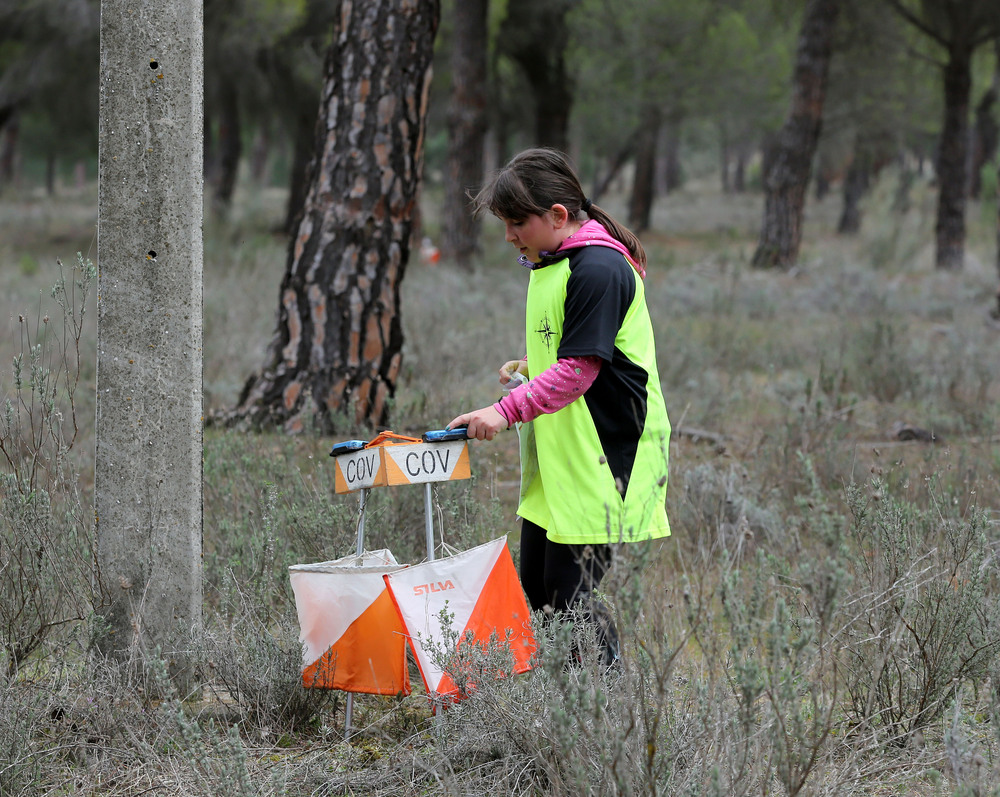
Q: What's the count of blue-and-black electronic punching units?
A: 2